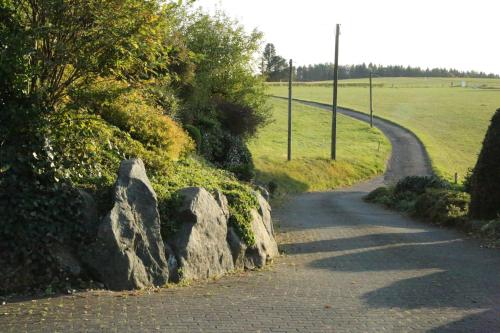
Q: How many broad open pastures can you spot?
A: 2